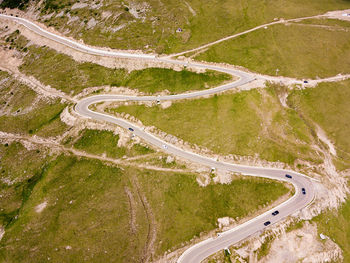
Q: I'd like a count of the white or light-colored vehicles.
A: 1